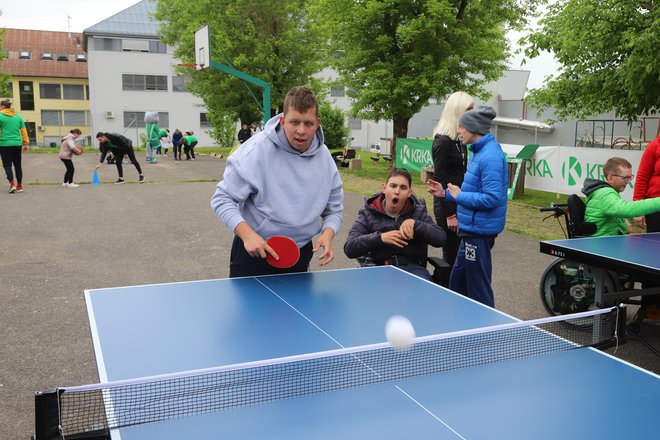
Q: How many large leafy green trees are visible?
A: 3